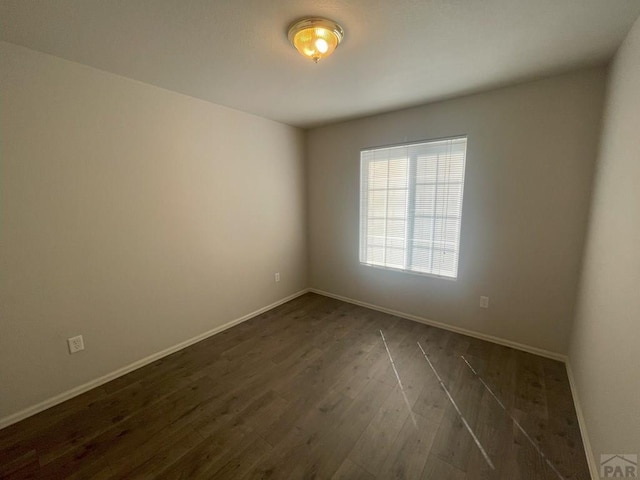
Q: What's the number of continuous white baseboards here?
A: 3